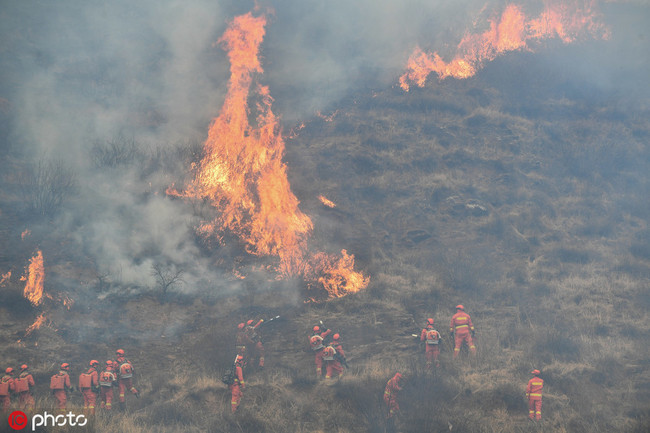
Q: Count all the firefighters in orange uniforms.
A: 15